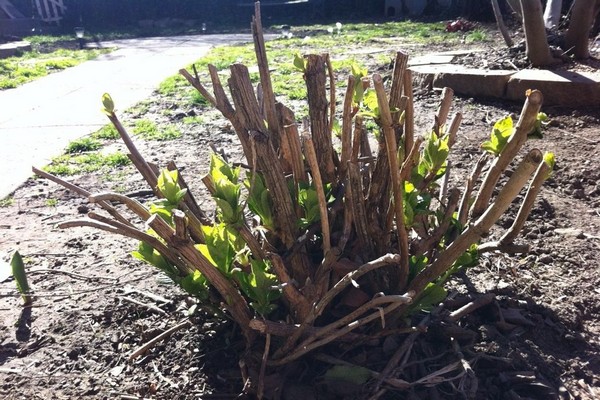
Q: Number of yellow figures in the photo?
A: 0